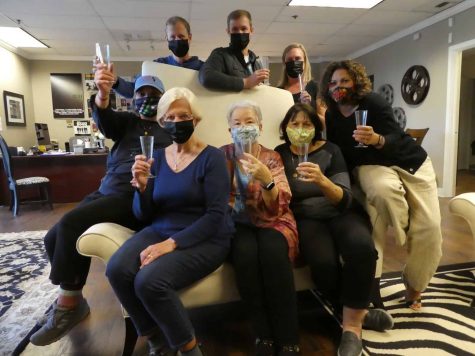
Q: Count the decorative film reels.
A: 3